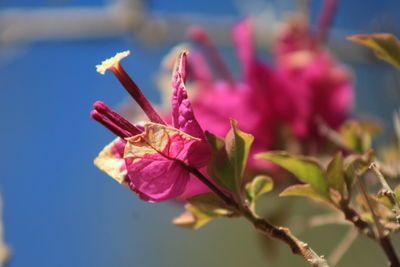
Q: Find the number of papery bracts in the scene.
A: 3